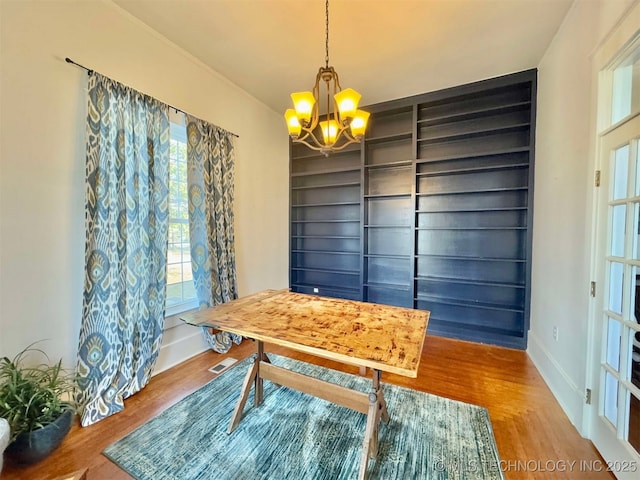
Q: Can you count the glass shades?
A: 5